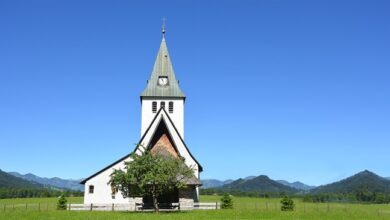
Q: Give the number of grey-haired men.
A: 0